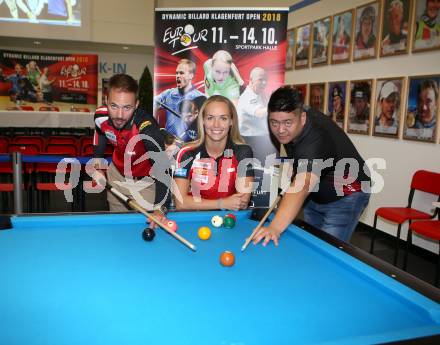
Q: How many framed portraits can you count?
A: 13